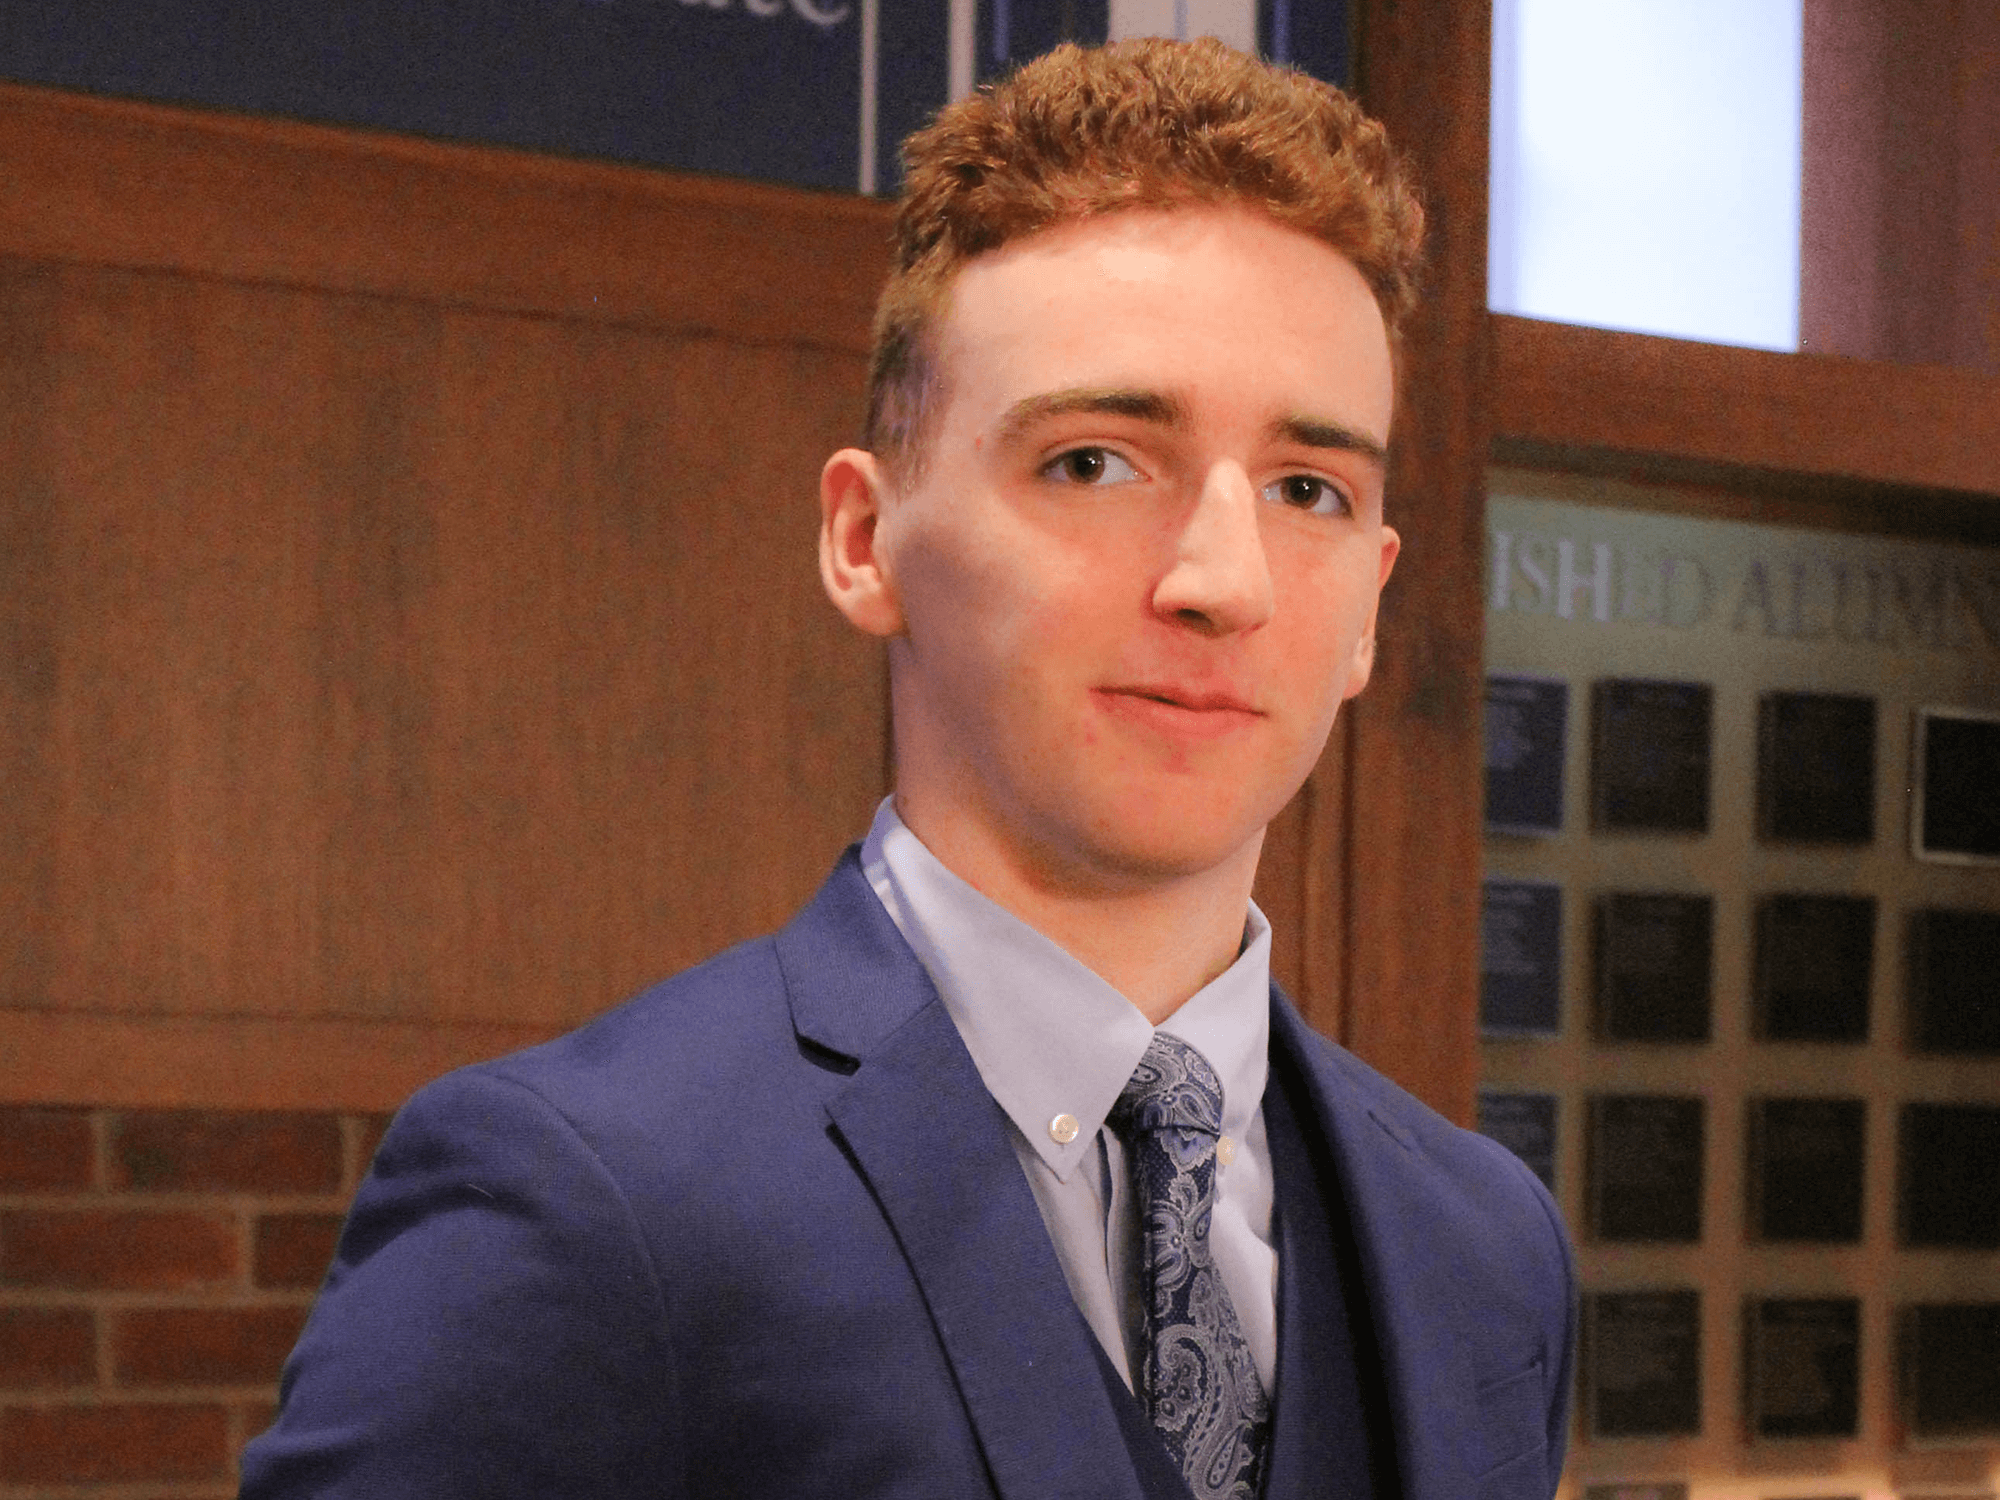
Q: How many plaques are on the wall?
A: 15